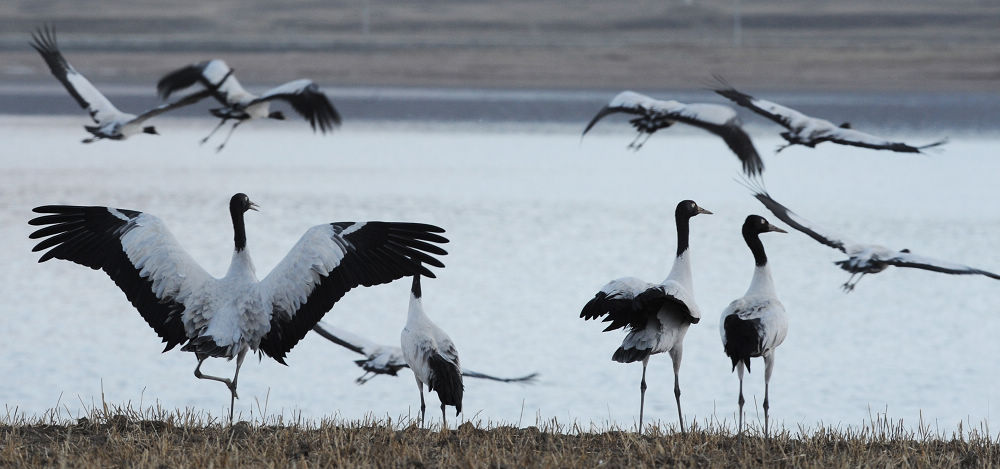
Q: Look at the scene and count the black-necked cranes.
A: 10